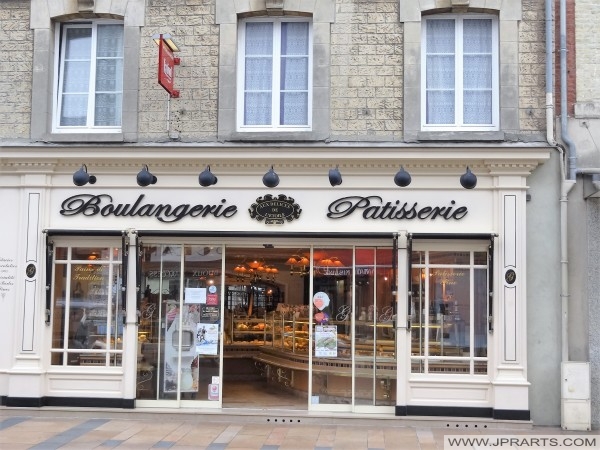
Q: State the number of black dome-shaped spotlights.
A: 7